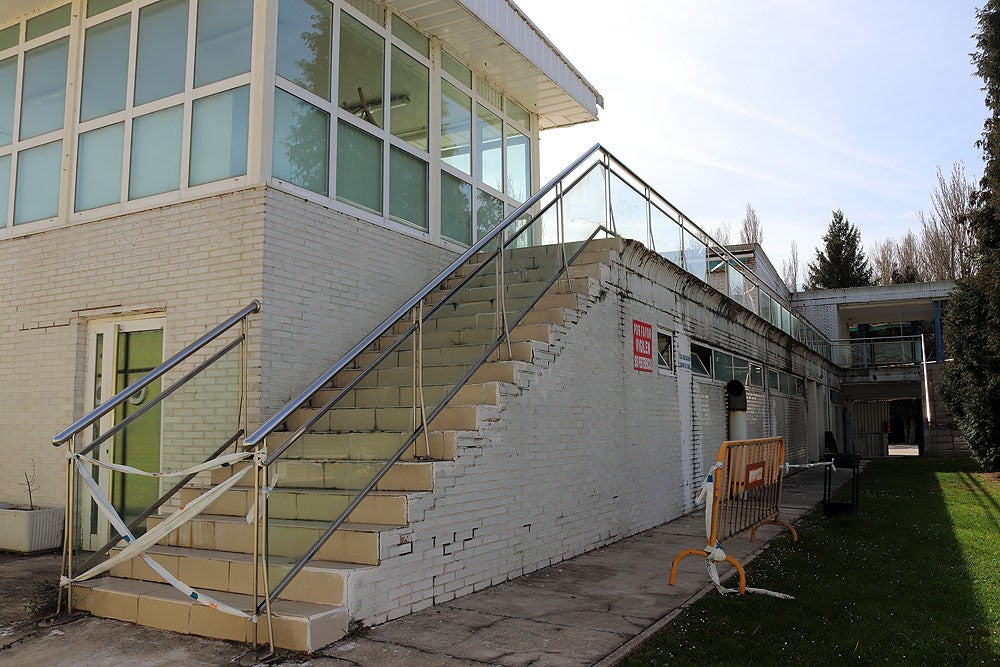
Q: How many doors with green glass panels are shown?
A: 1